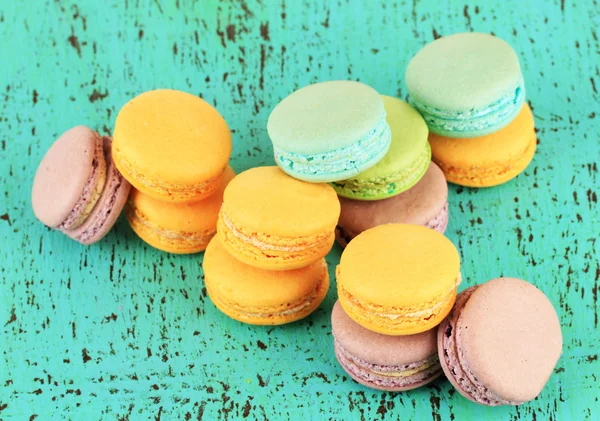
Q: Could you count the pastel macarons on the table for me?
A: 13